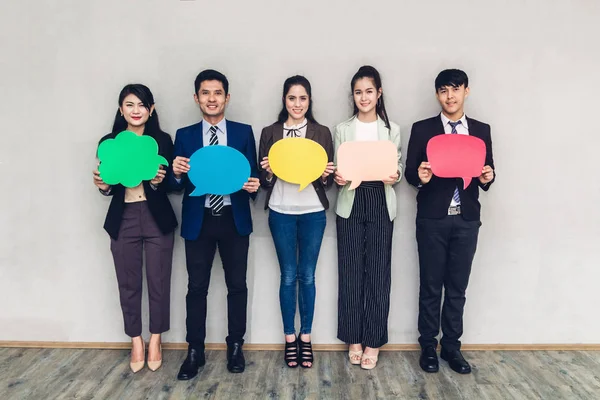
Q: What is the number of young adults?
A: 5